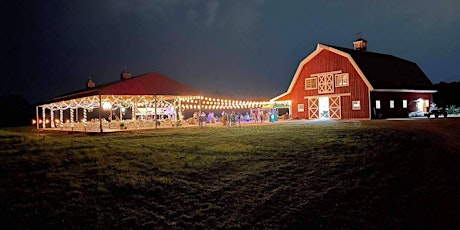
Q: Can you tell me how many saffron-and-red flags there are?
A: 0